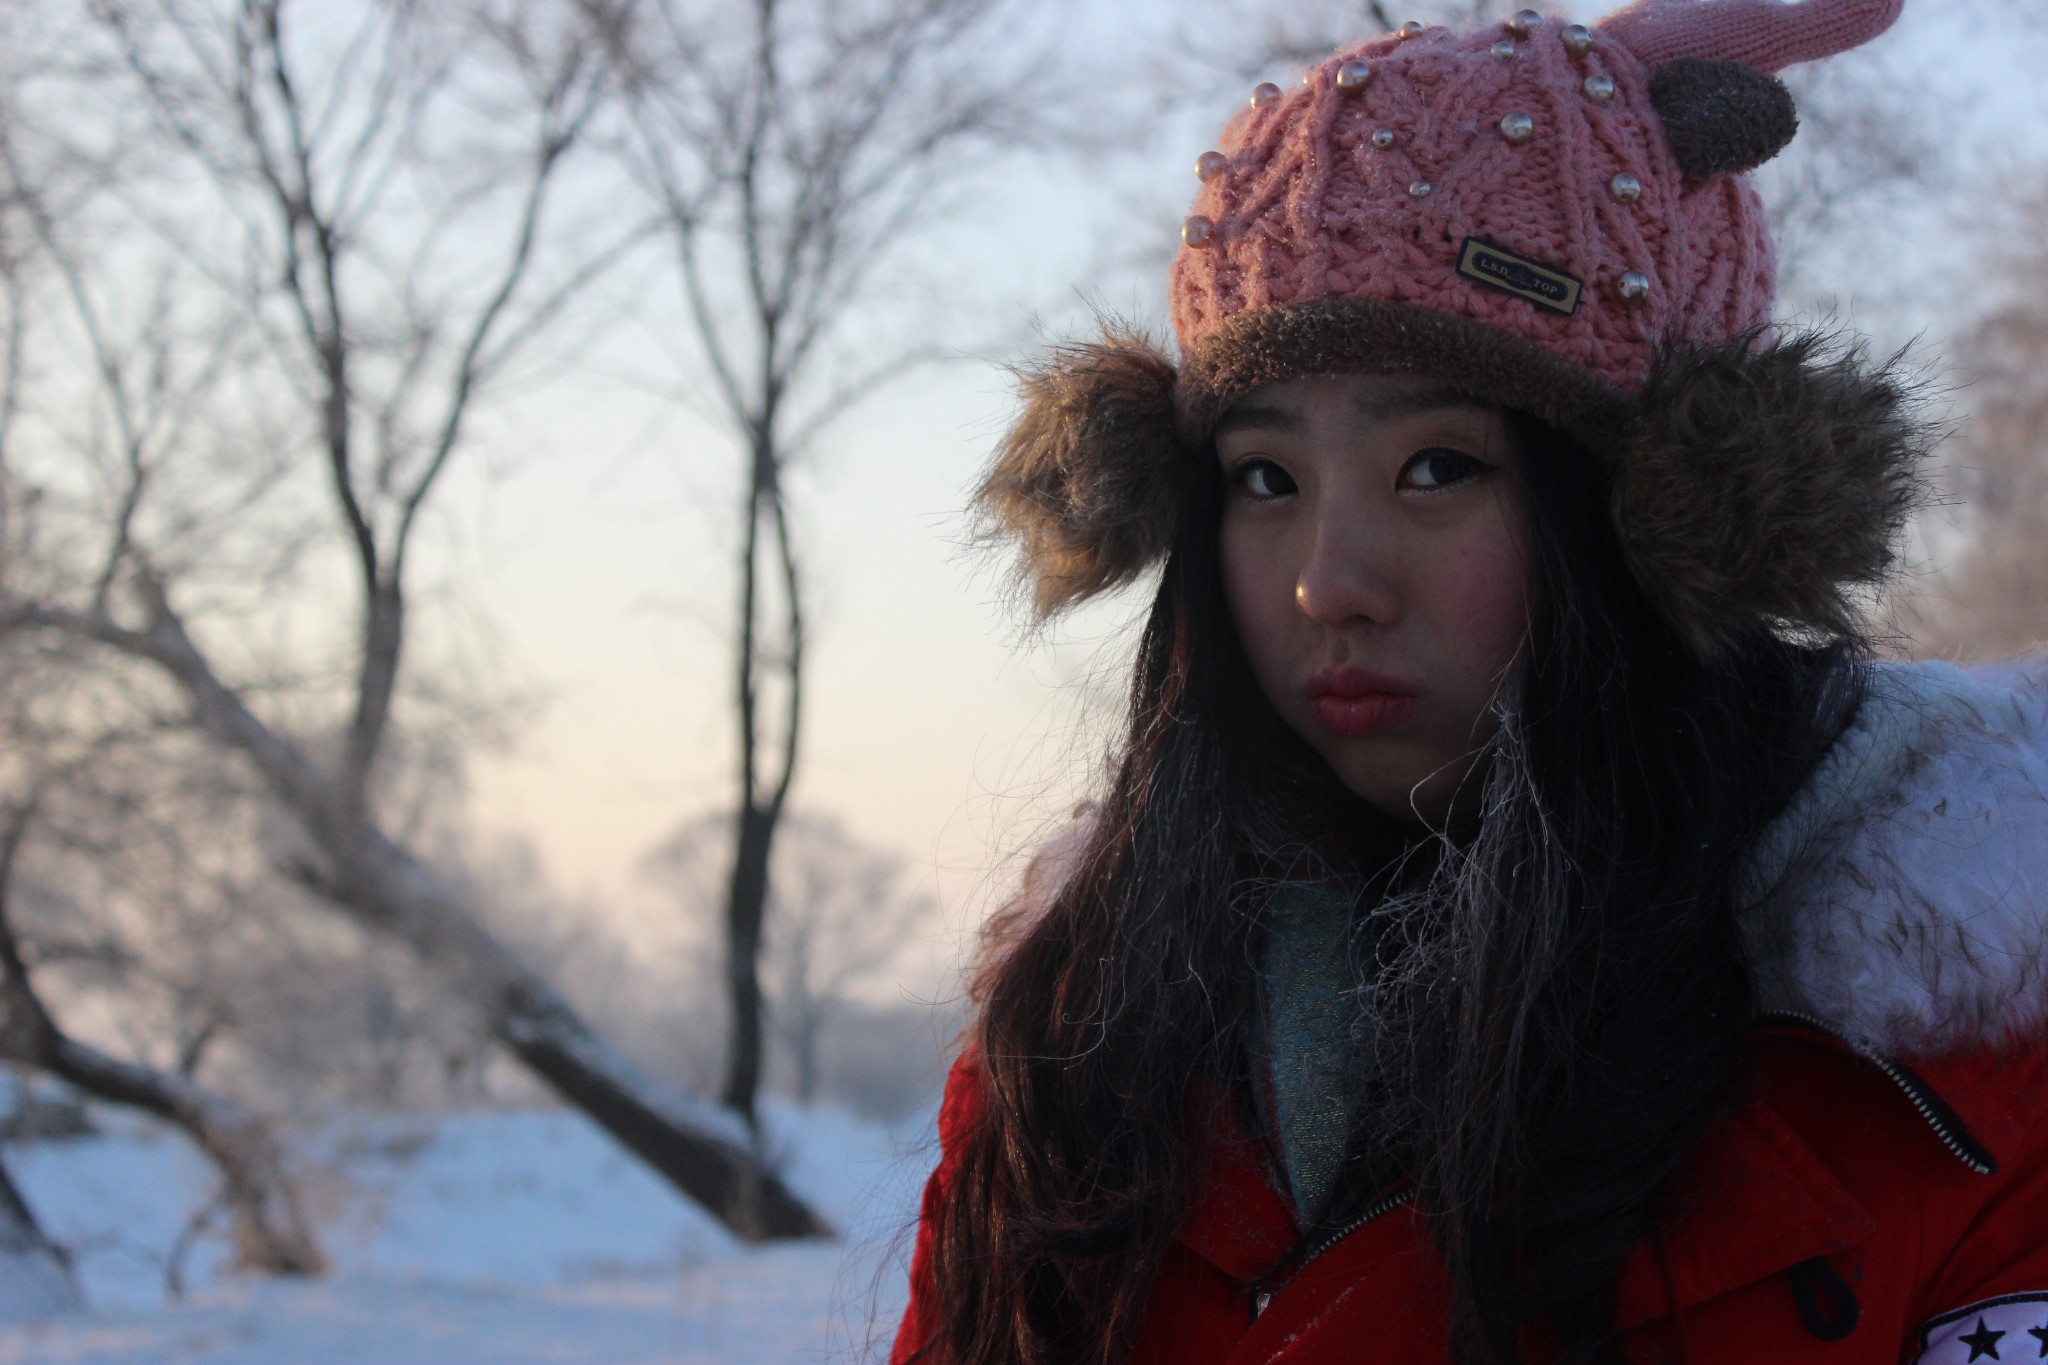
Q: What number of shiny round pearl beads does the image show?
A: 14